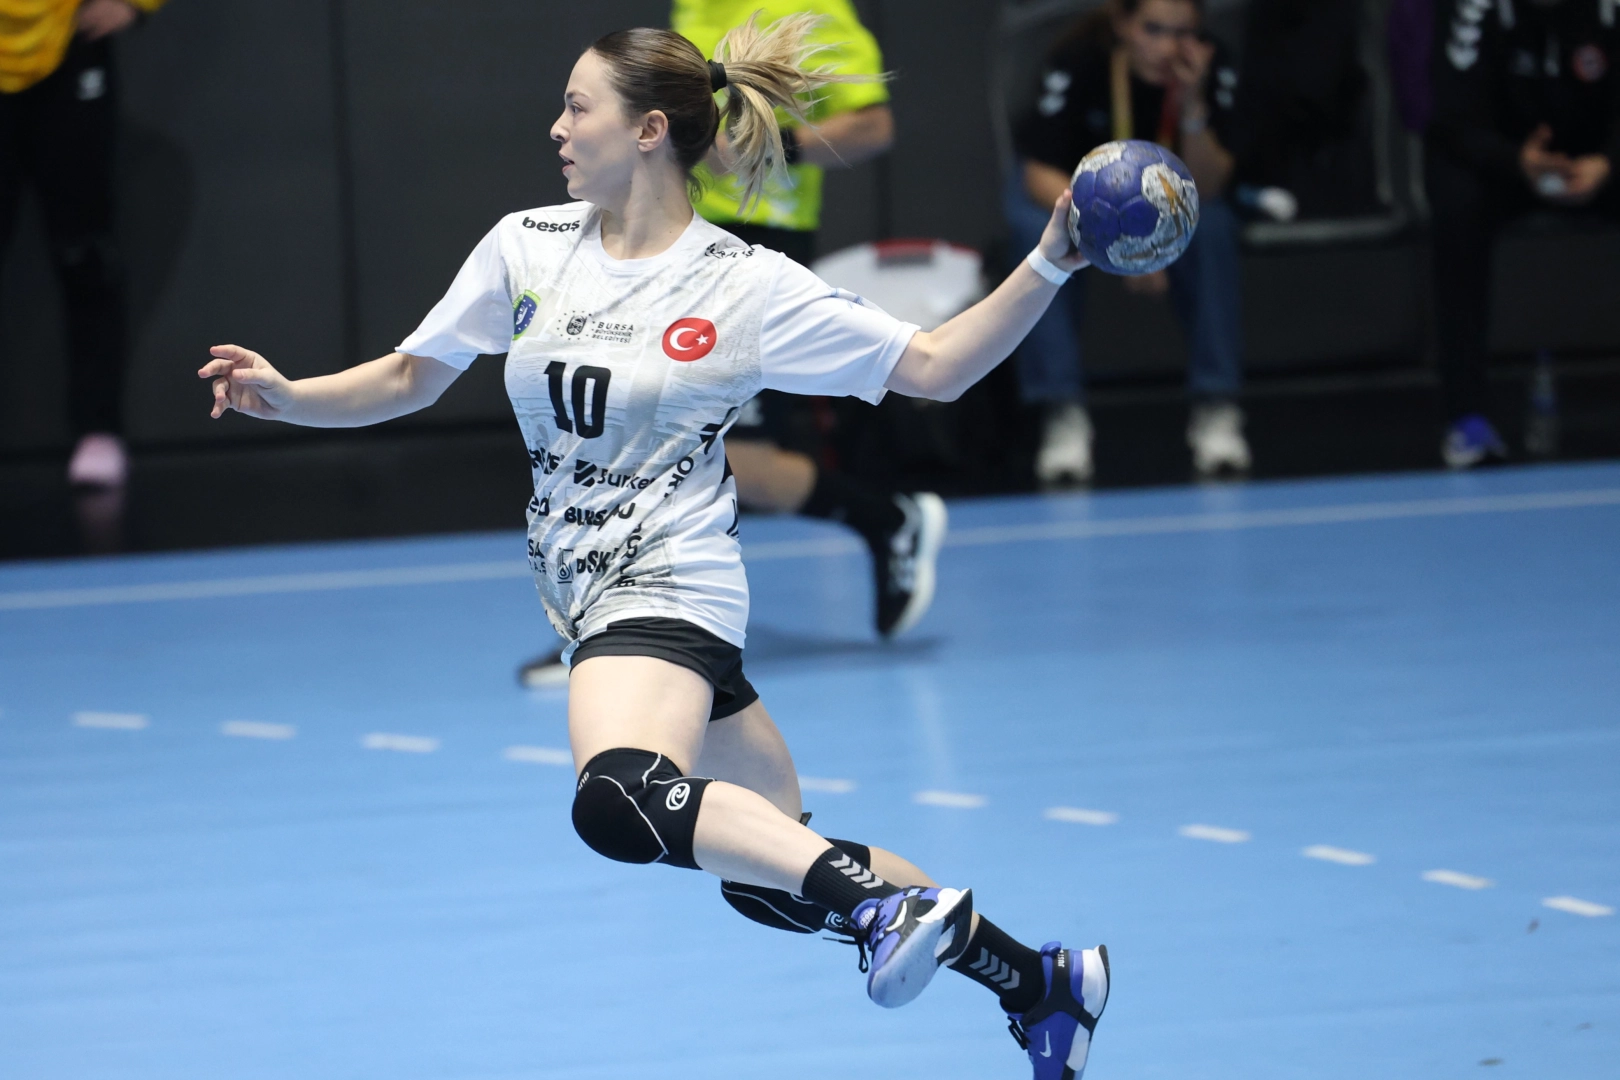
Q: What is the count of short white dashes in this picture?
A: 11